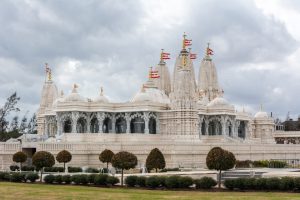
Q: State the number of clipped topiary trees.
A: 7